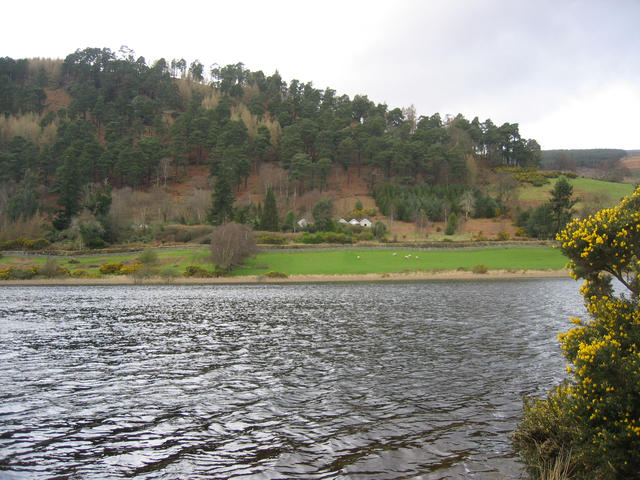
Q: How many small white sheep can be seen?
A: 5